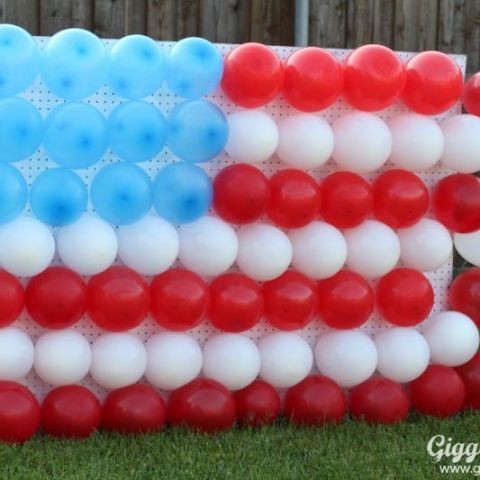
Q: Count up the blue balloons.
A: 12